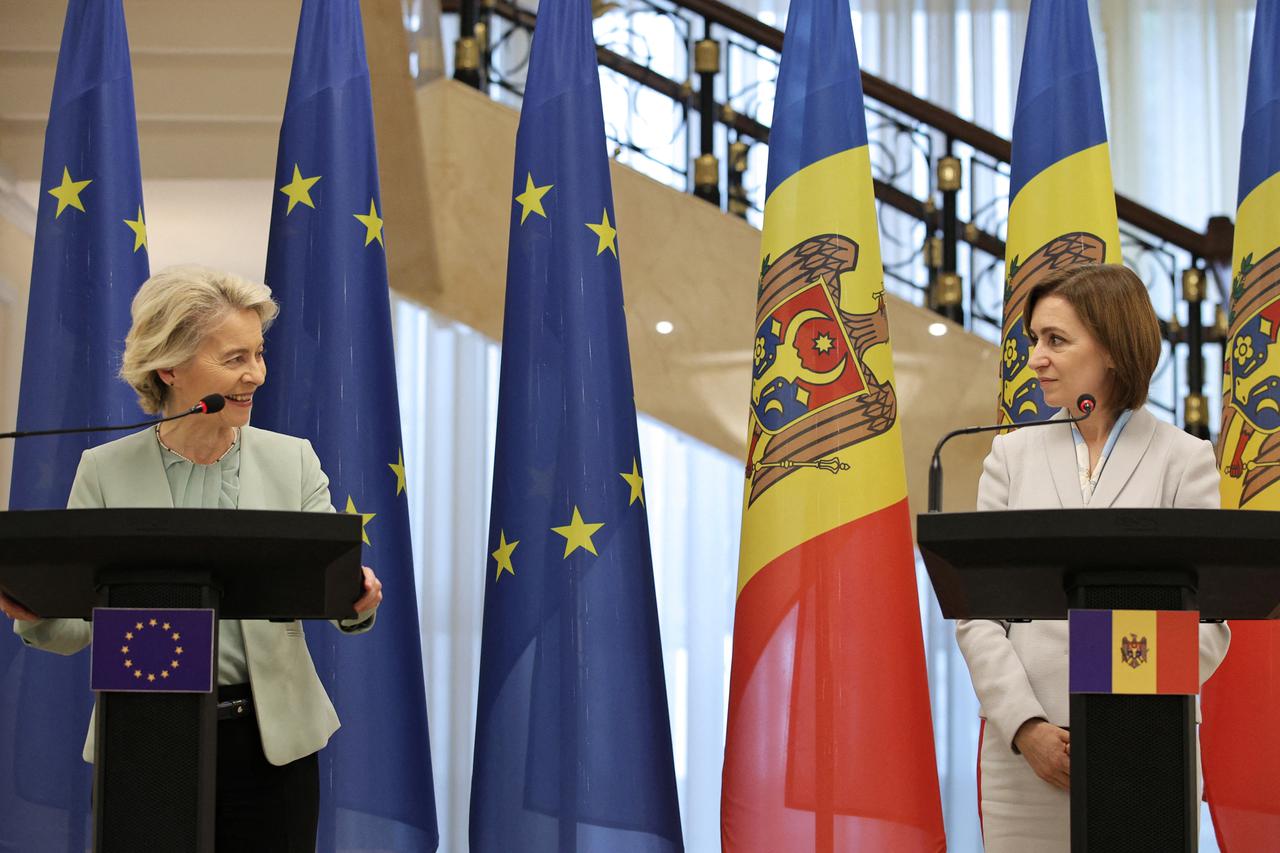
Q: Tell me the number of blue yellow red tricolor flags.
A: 4